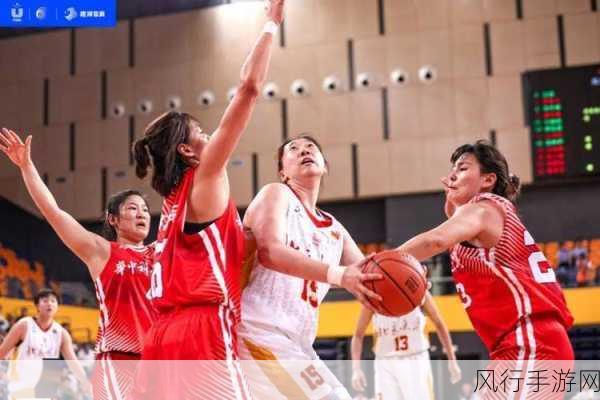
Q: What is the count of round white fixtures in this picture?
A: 11